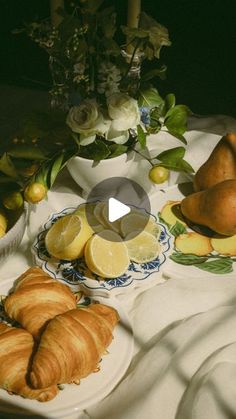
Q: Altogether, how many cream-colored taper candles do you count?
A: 2